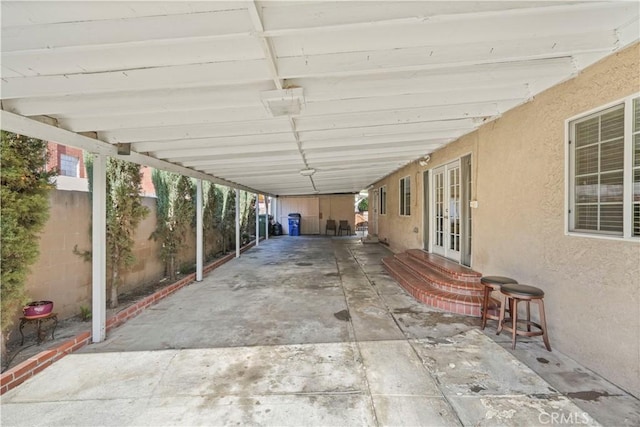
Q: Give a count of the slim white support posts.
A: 5